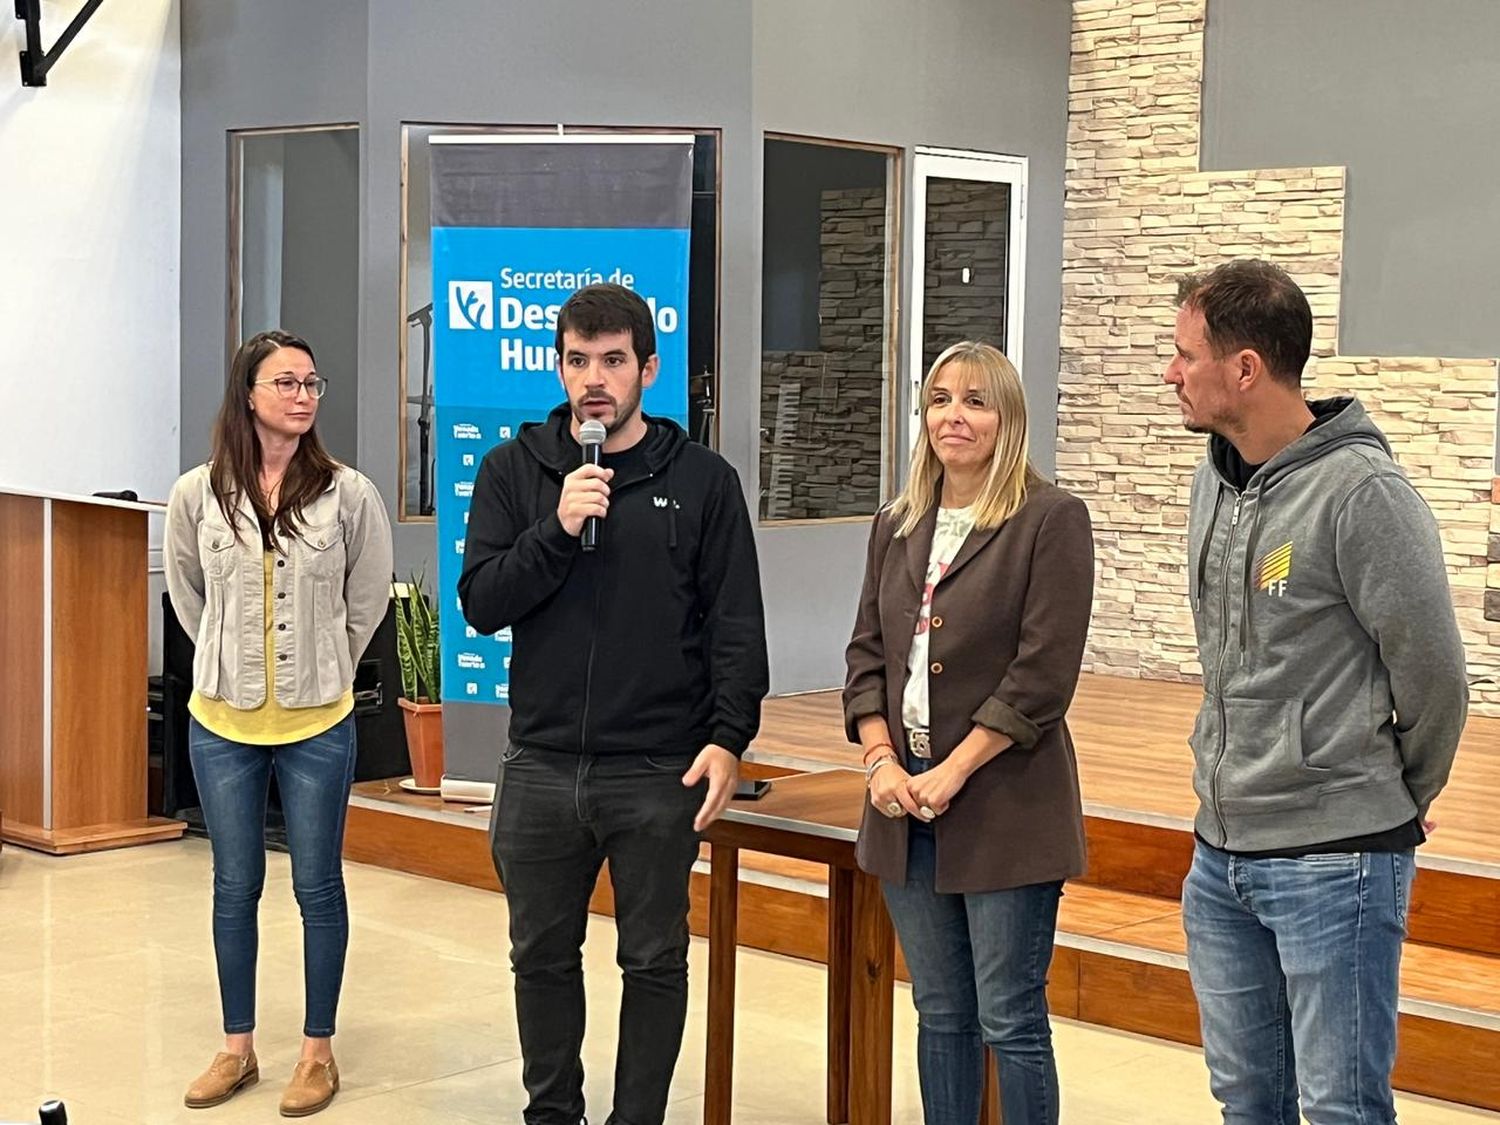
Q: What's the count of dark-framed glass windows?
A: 3